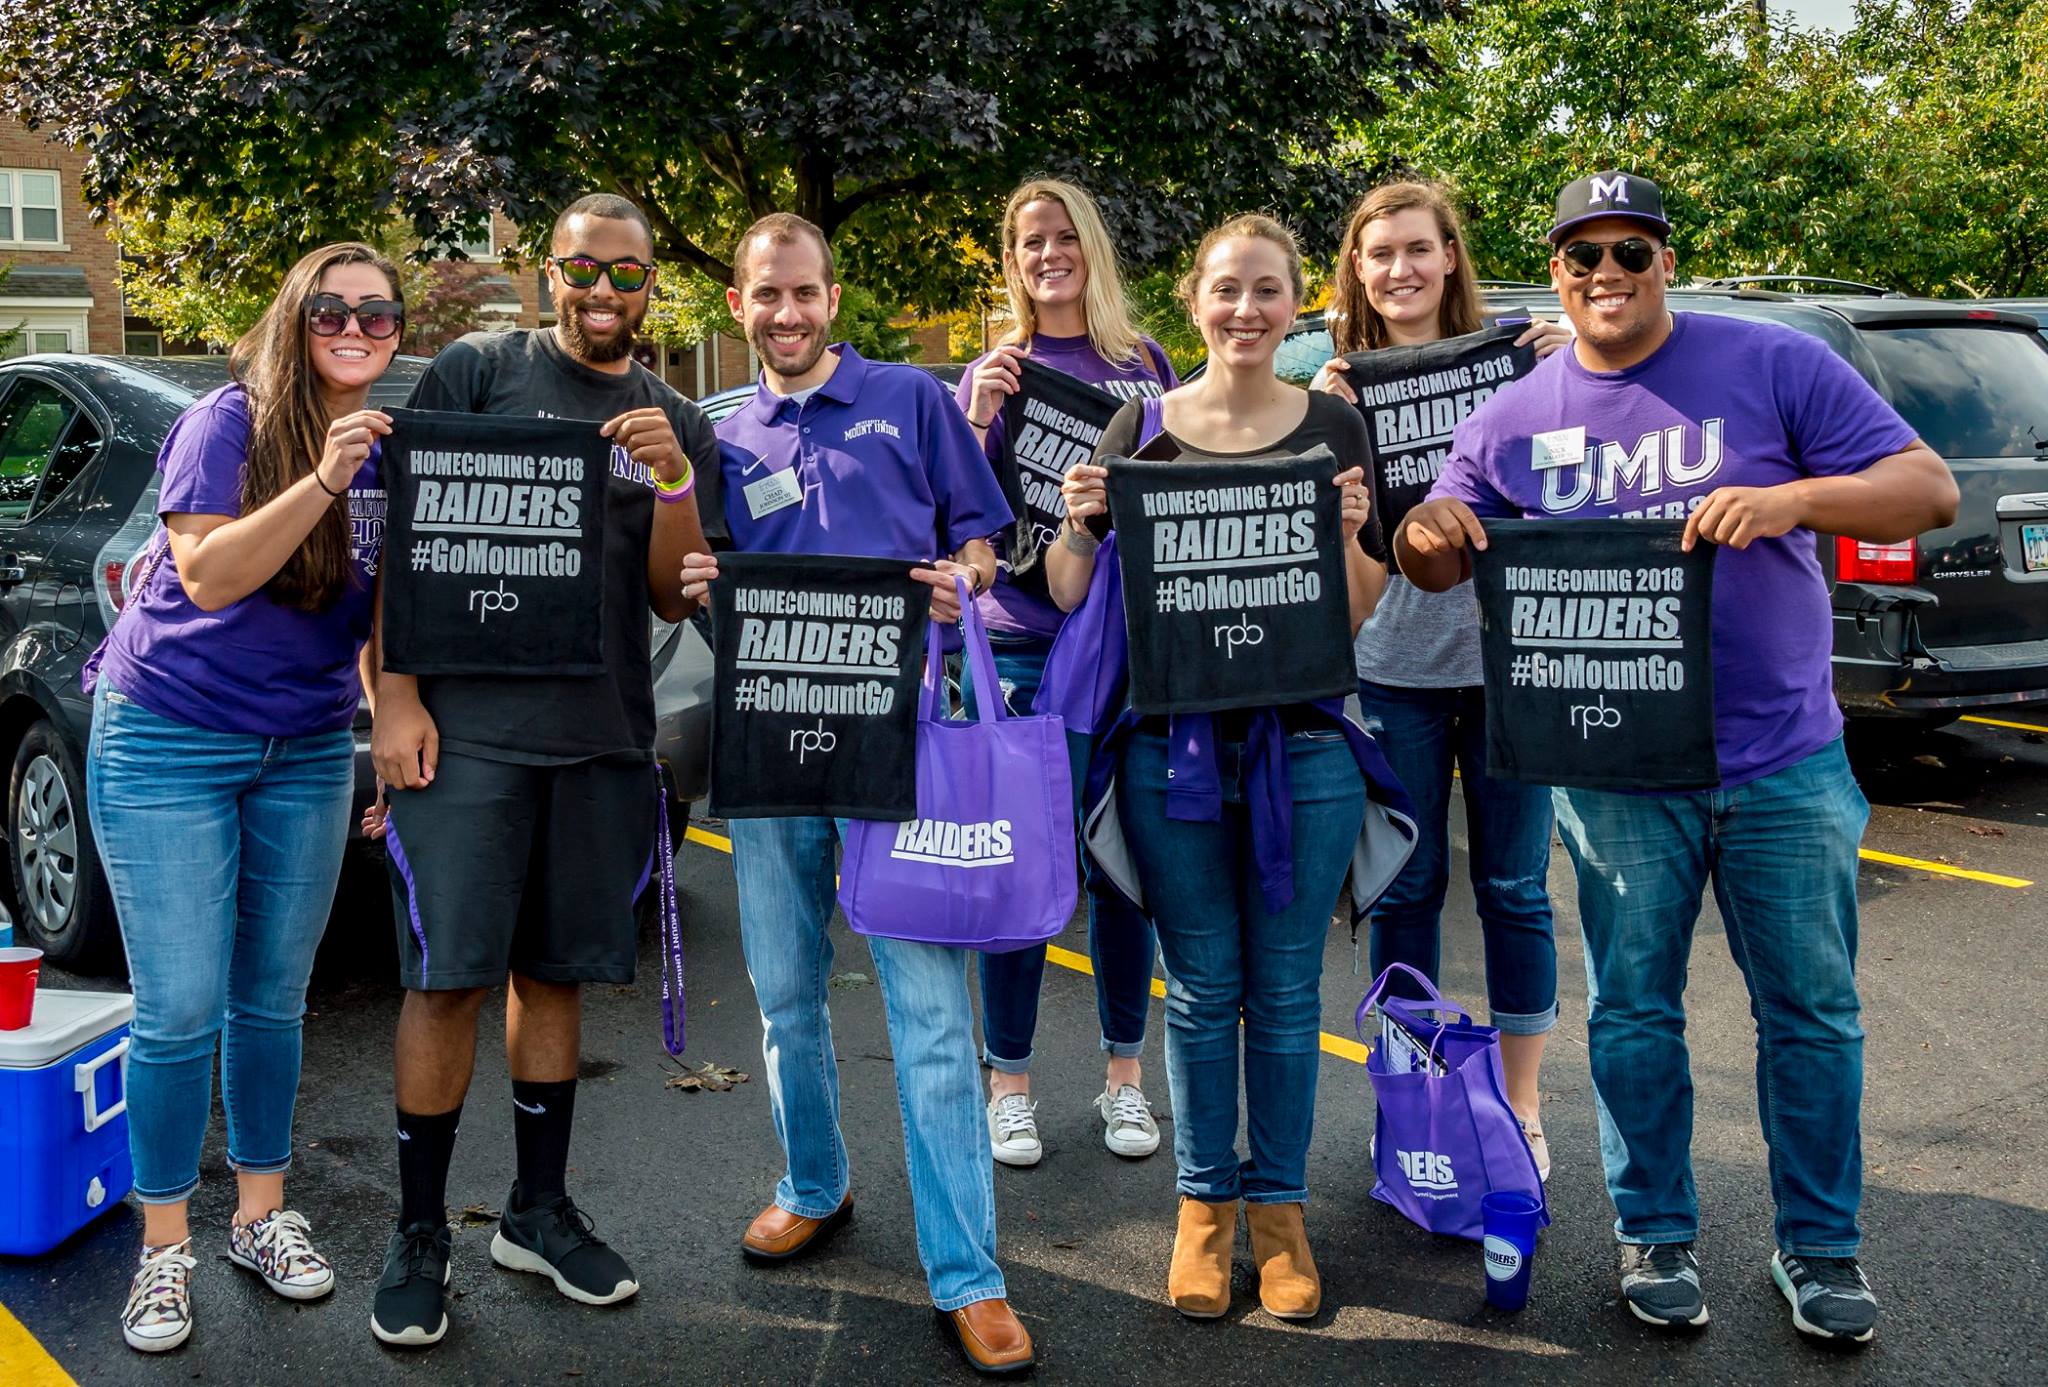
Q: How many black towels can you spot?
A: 6